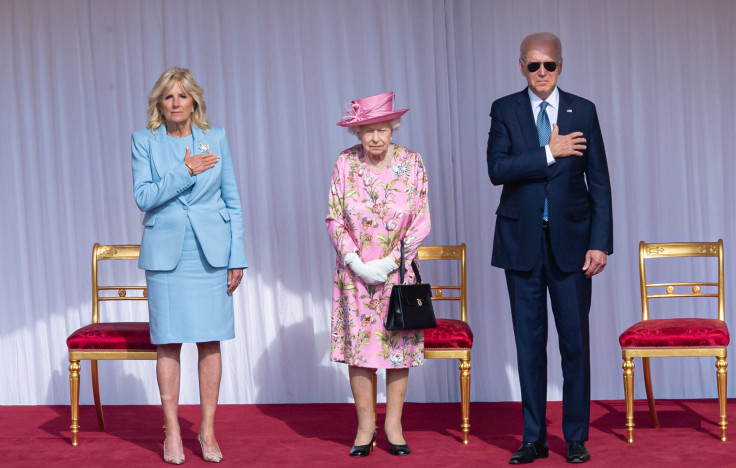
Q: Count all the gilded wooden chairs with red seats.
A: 3